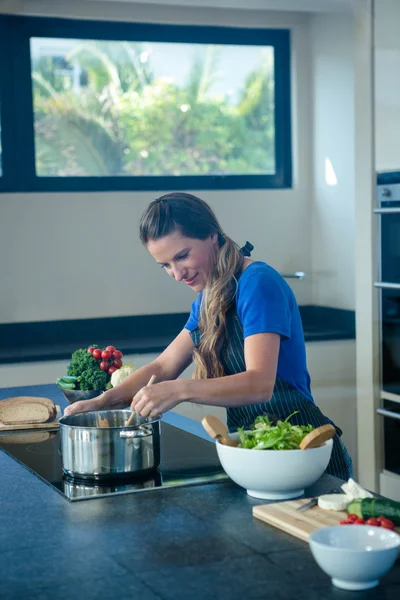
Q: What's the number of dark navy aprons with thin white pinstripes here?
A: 1